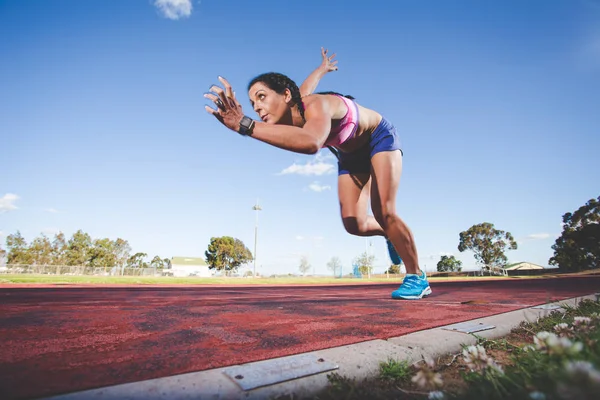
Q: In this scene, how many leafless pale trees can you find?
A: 2